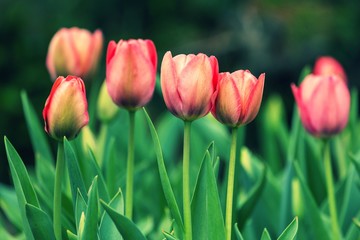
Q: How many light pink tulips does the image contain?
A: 7